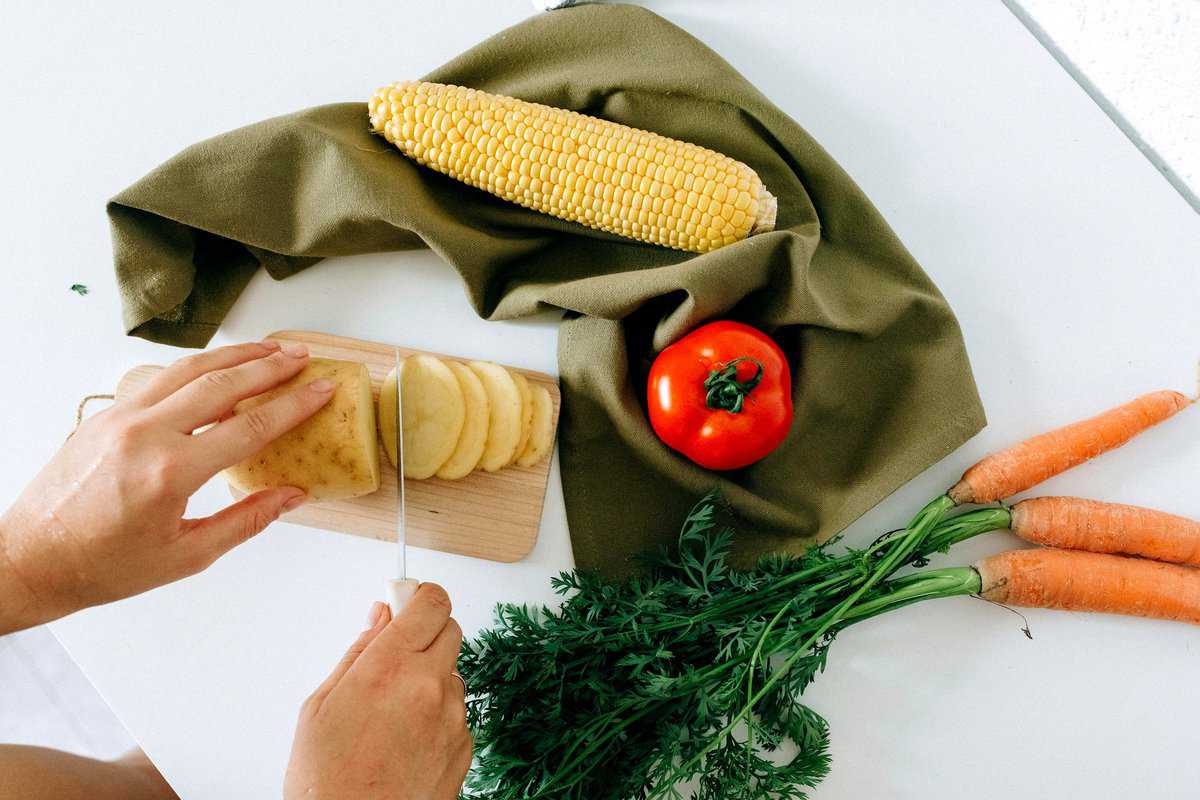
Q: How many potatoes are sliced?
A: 1